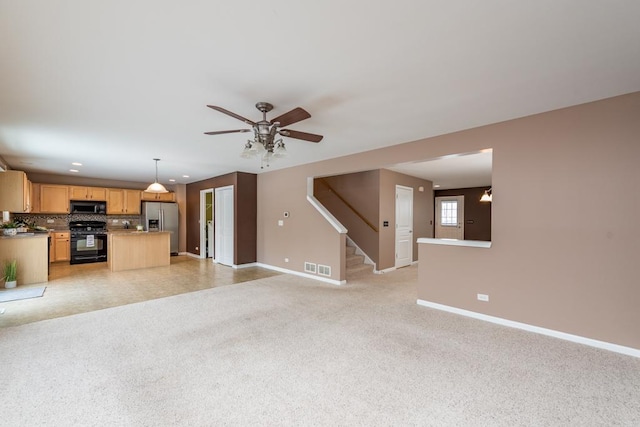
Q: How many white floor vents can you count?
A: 2